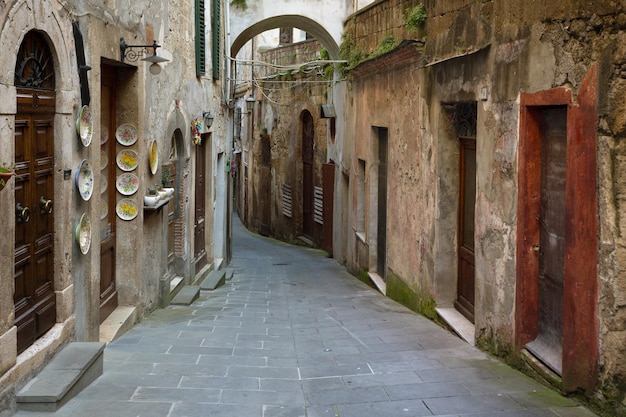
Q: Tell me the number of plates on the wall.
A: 8